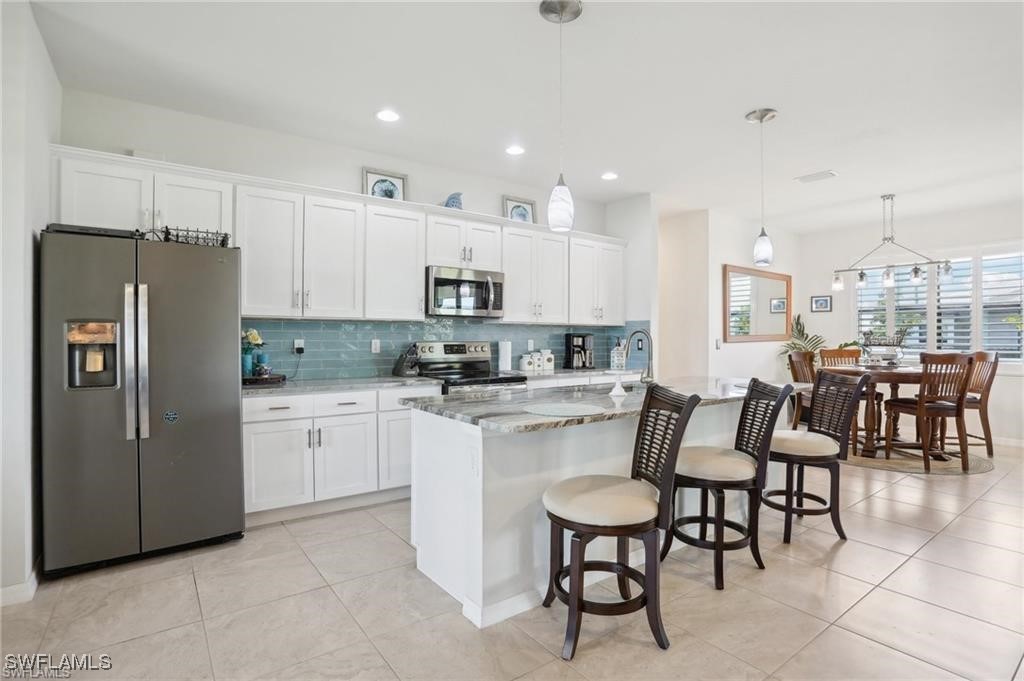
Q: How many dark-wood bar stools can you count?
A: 3